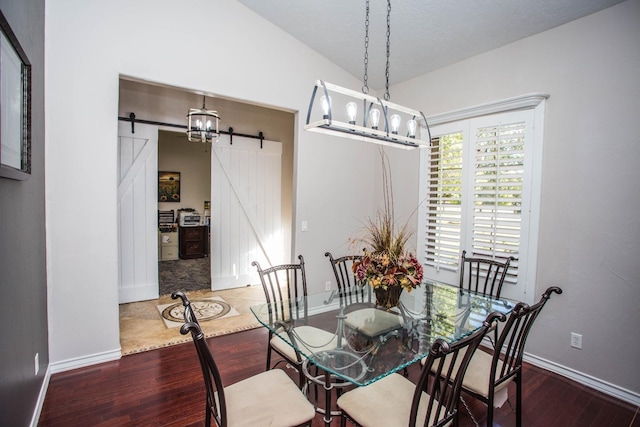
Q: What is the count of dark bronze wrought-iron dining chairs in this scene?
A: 6